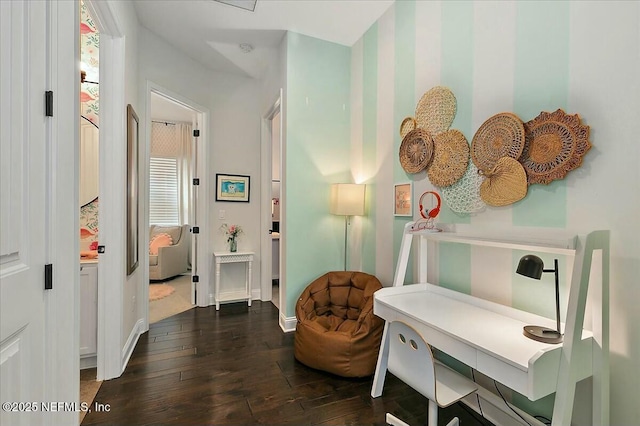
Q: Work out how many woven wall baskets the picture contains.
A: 8